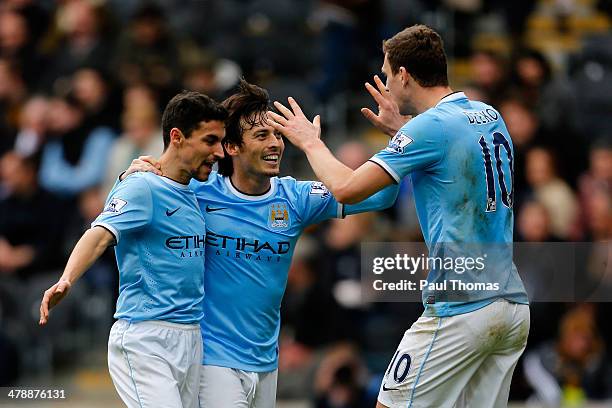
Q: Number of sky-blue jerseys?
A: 3